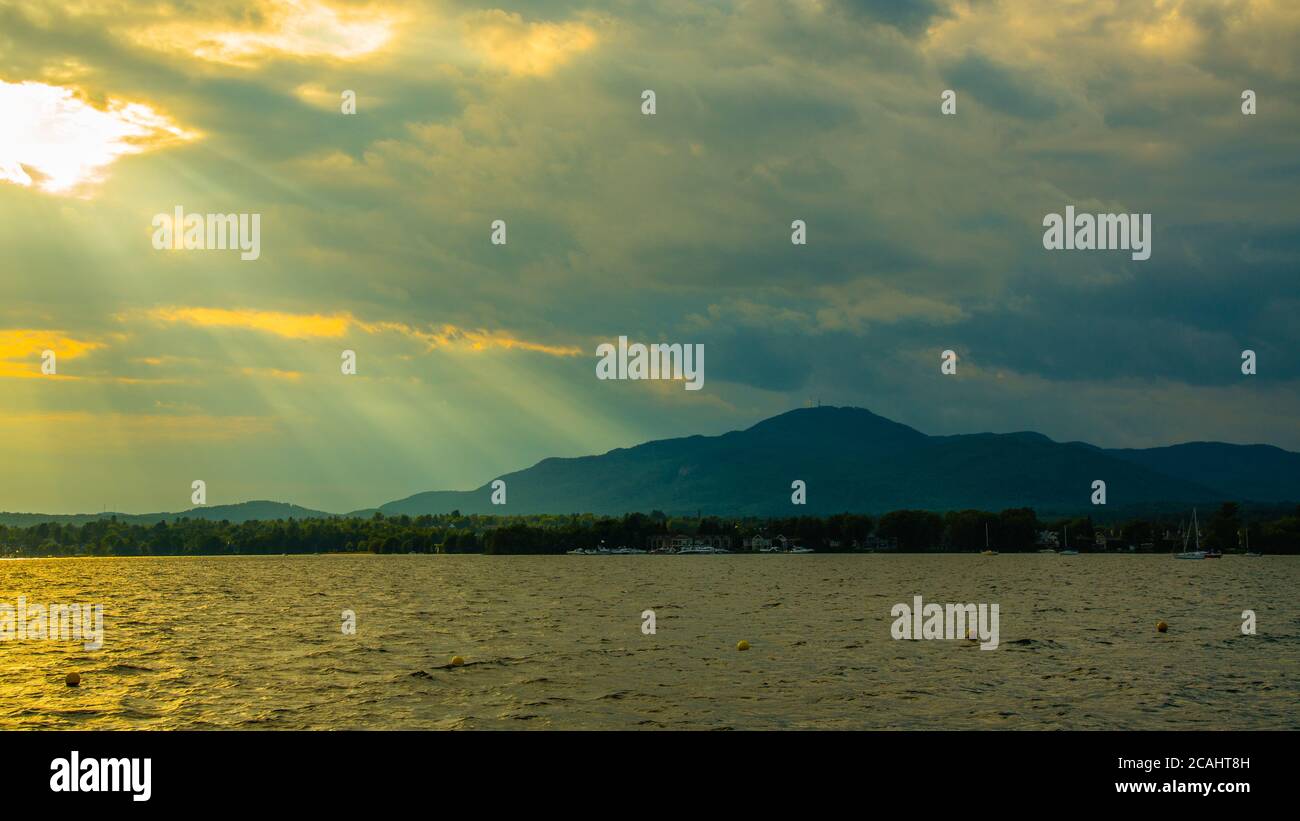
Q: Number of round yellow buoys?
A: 5